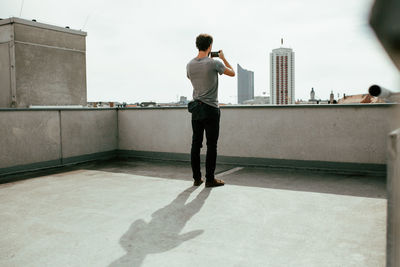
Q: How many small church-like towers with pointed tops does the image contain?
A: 2